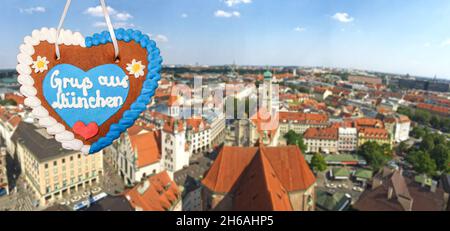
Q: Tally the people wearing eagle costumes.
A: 0